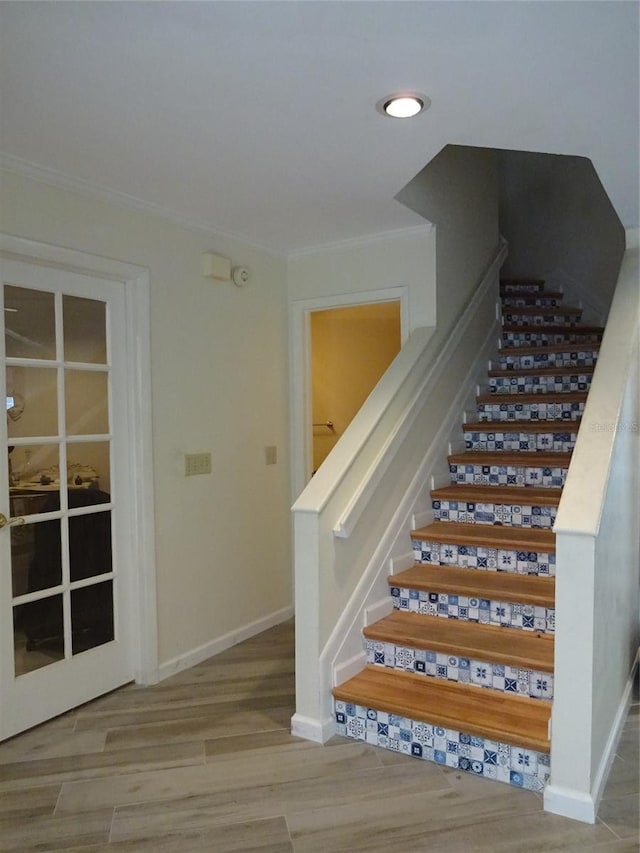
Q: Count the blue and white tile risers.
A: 14